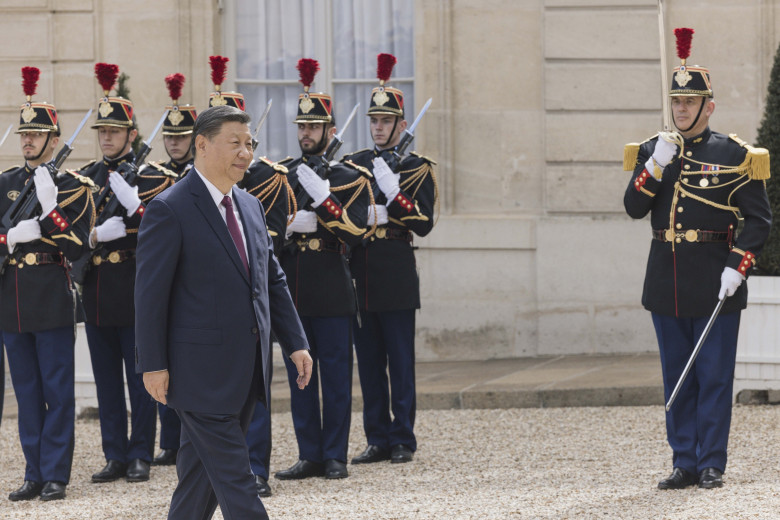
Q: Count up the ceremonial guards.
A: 7